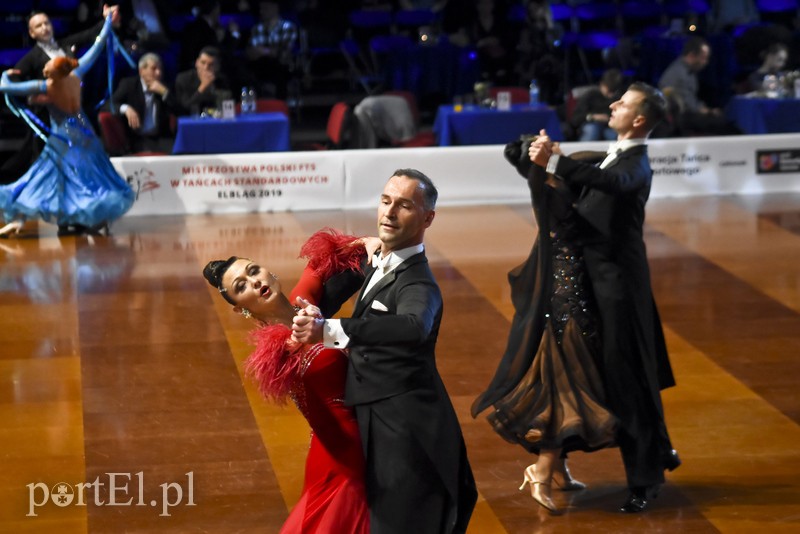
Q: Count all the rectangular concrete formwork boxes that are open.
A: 0